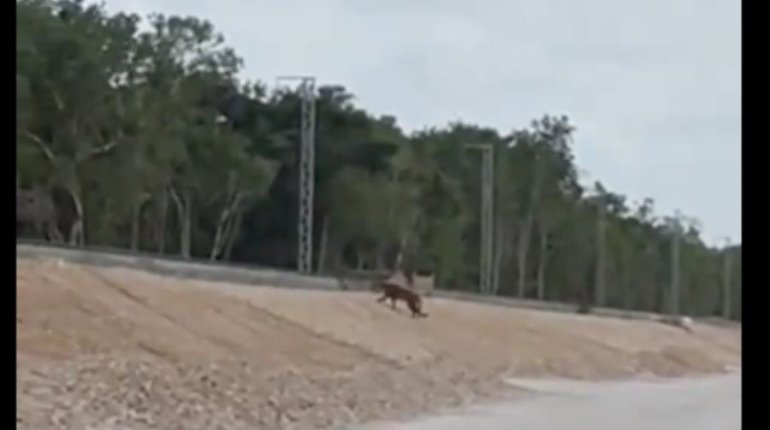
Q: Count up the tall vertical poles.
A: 5